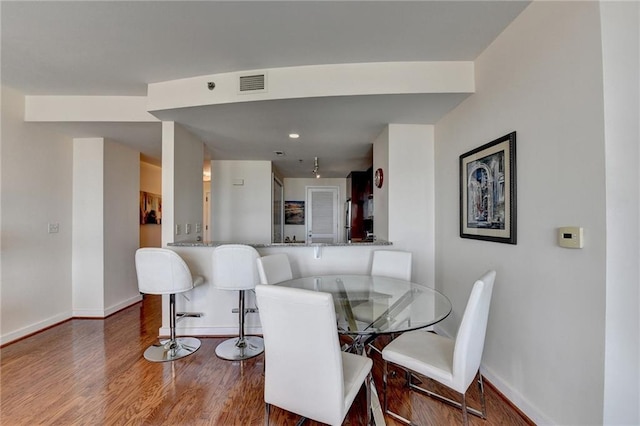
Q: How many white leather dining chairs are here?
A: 4